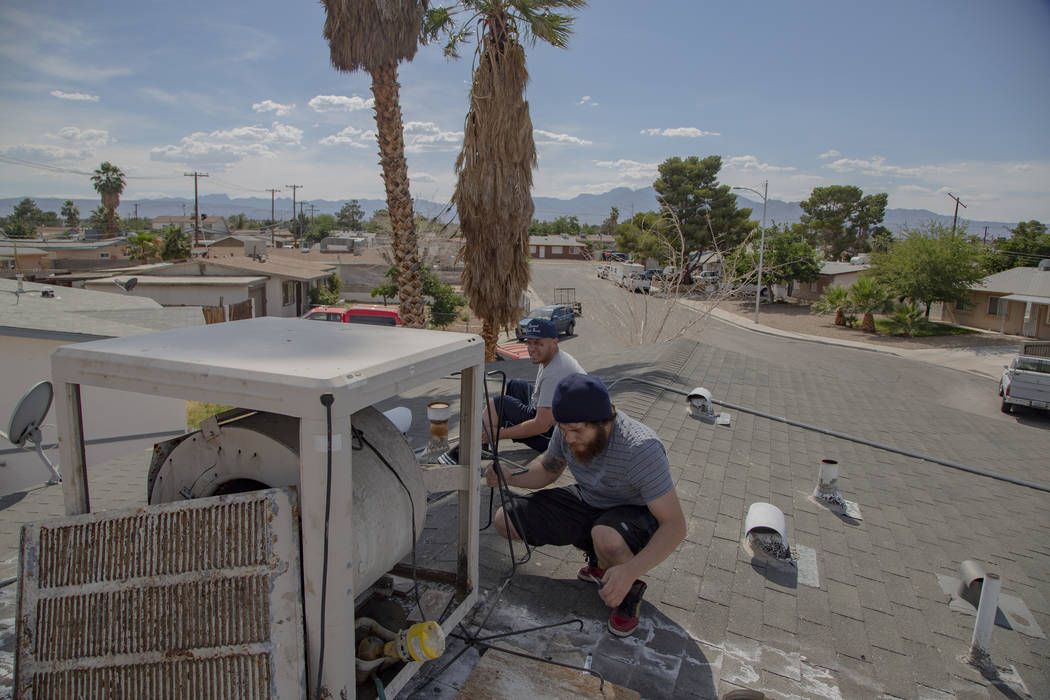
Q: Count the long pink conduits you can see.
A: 0